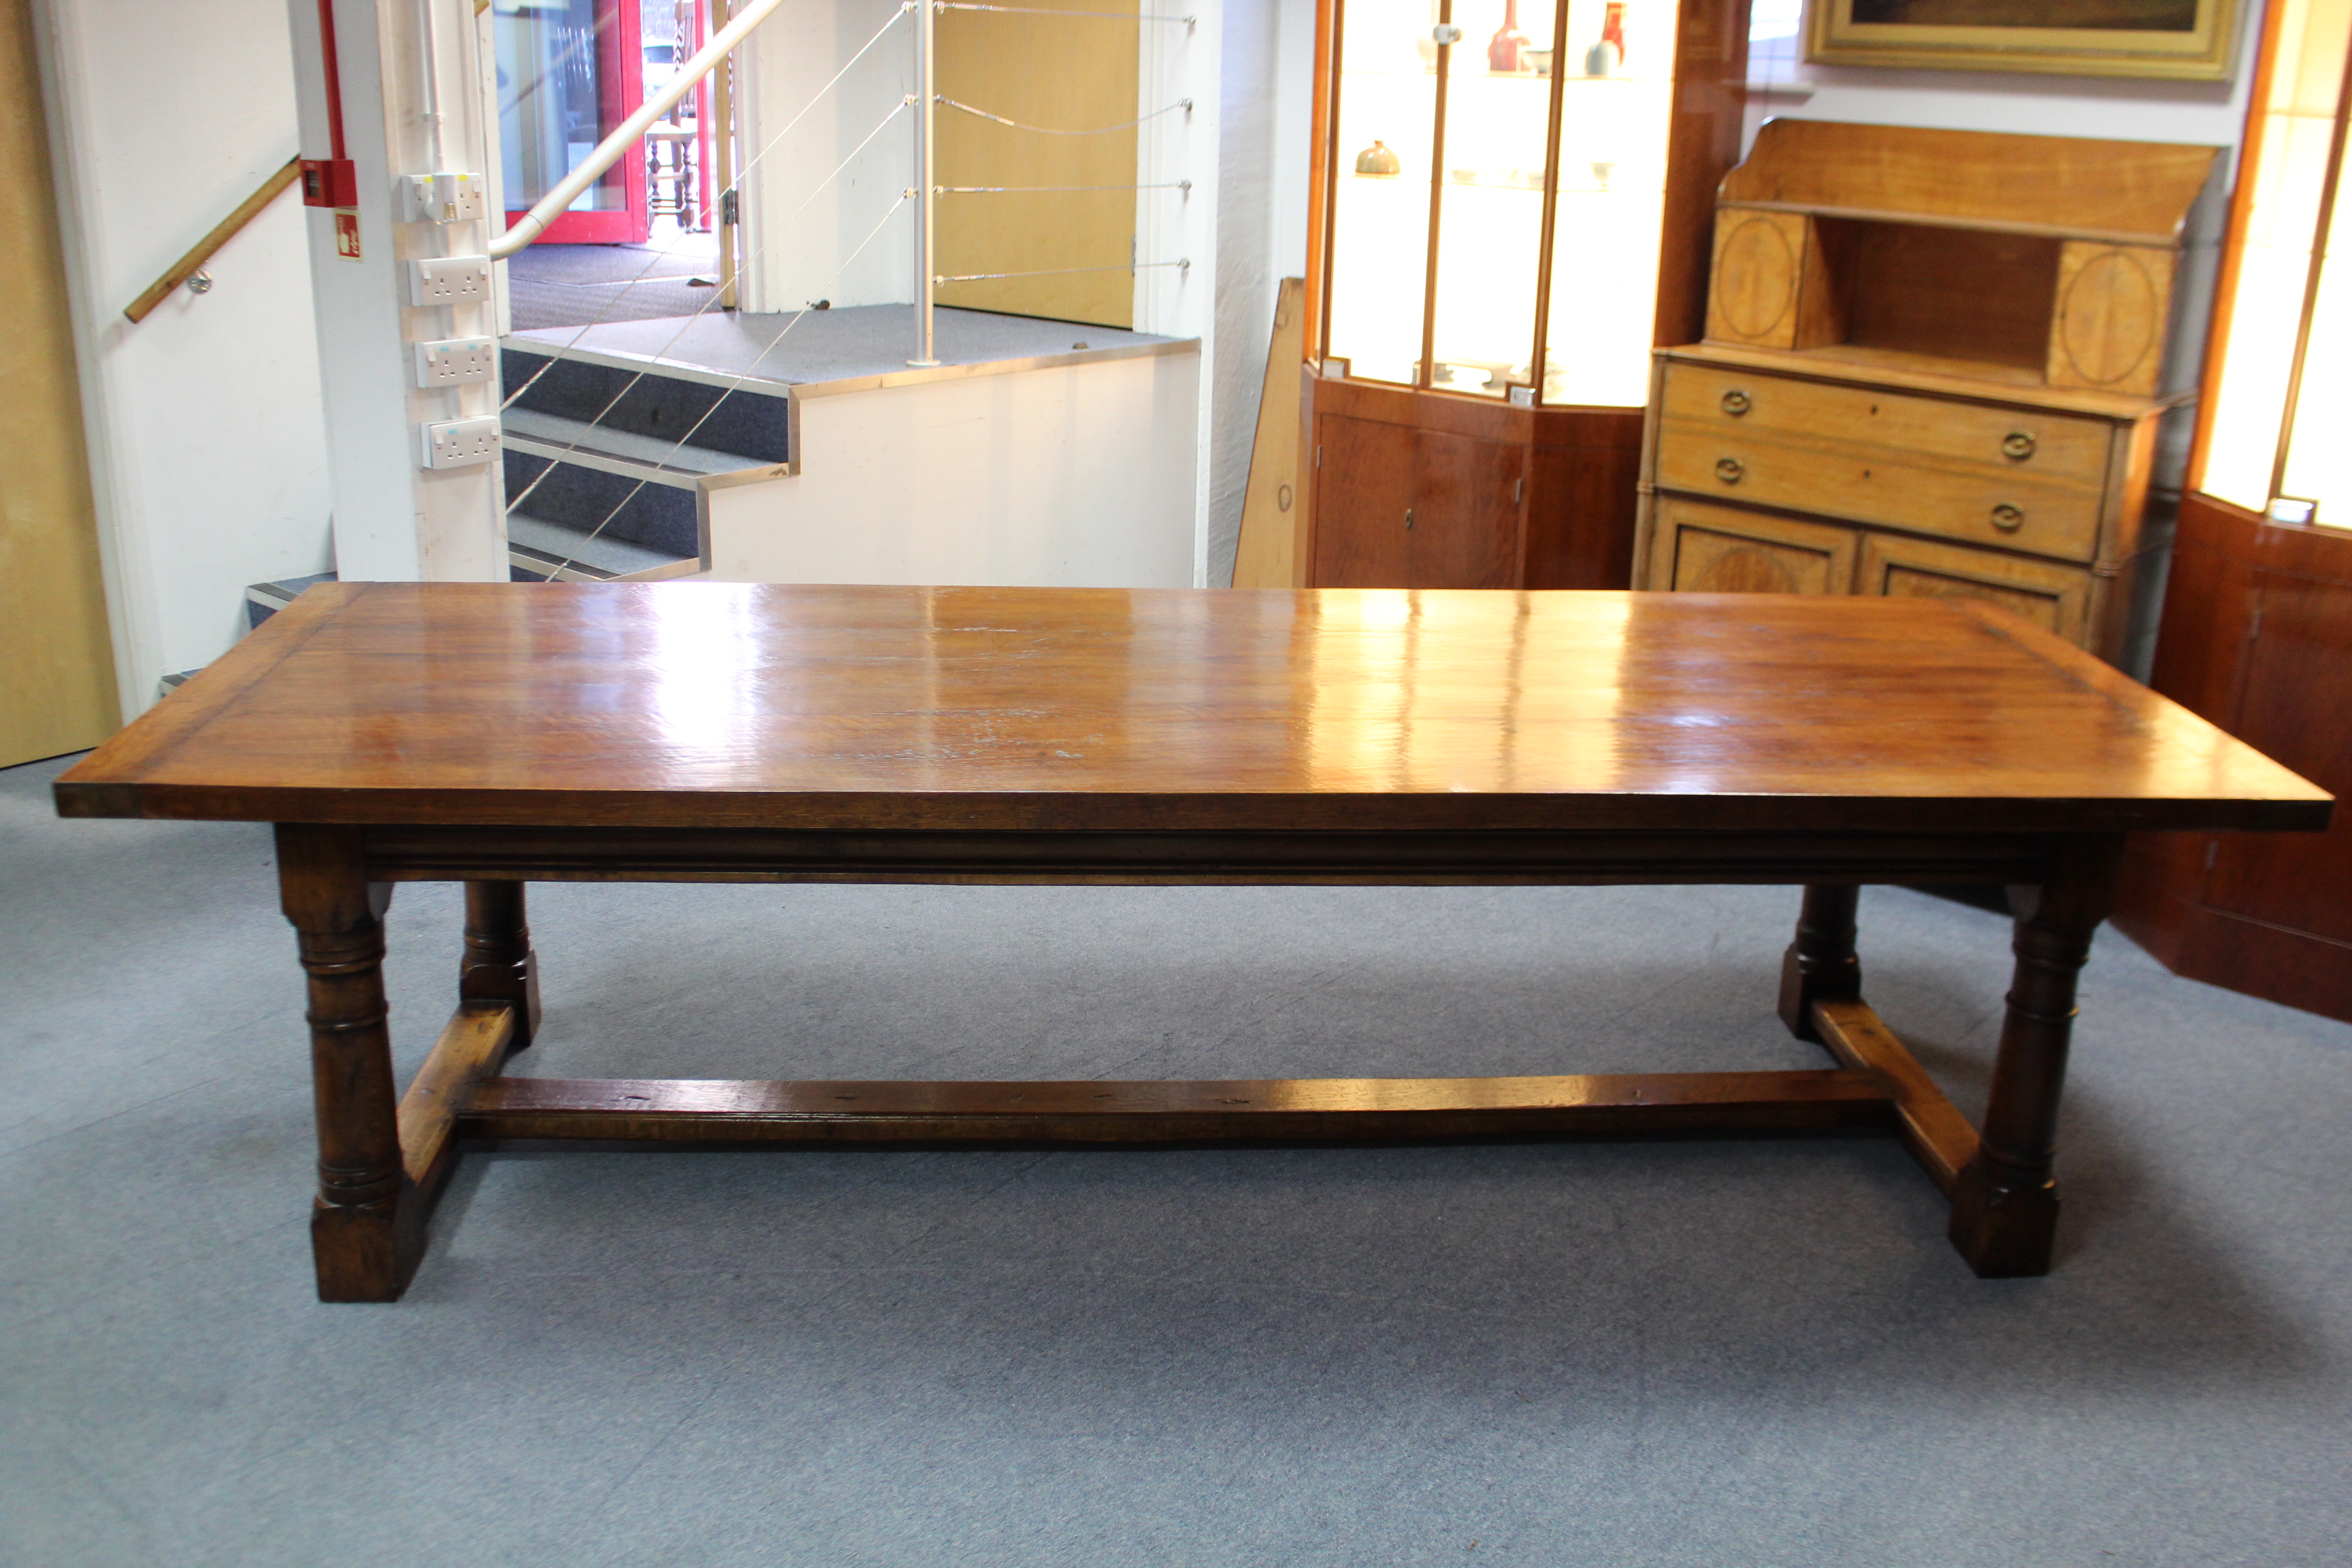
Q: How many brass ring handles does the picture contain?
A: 4